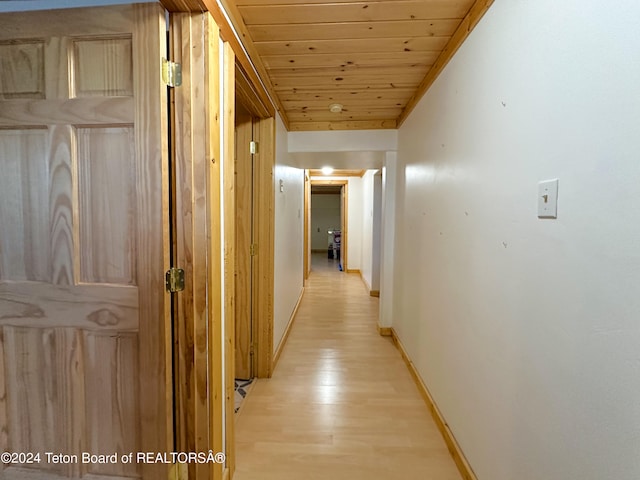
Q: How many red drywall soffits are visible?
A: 0